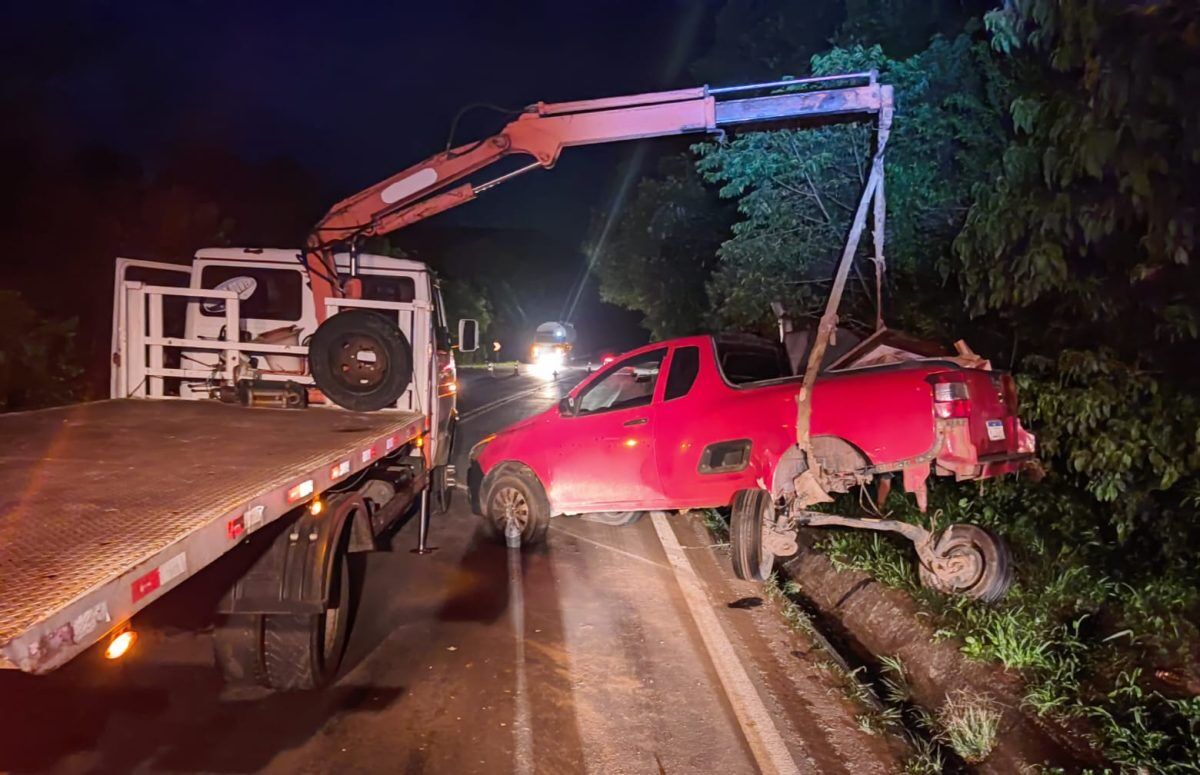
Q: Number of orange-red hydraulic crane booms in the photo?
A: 1